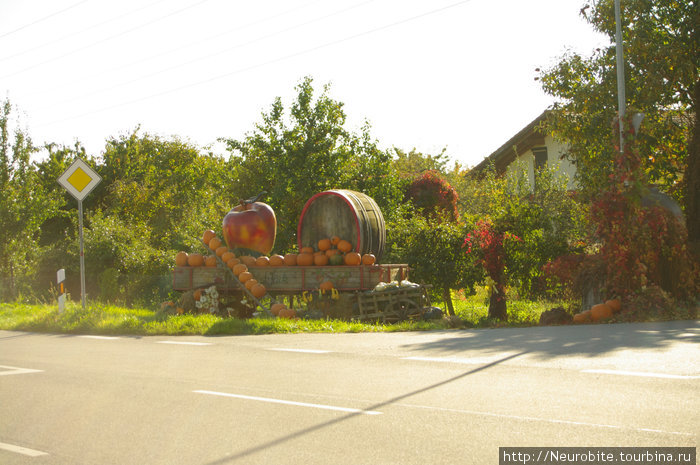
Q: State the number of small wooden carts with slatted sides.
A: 1